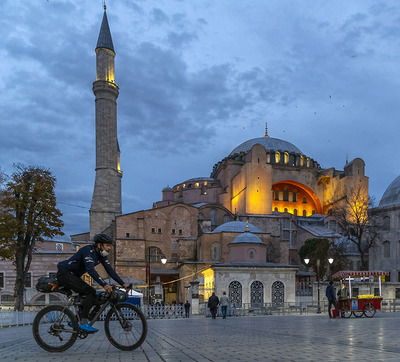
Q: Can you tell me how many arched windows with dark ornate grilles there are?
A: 3